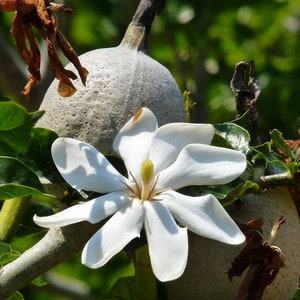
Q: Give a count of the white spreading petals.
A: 8